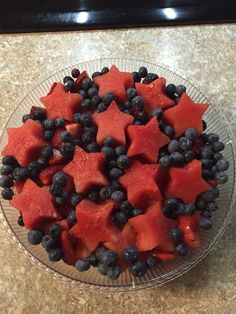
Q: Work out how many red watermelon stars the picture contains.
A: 13